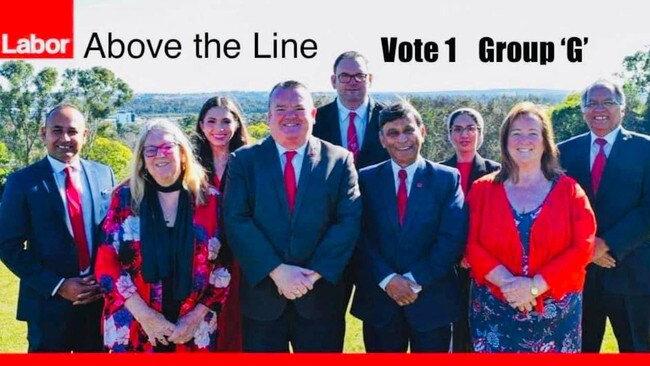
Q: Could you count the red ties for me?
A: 5